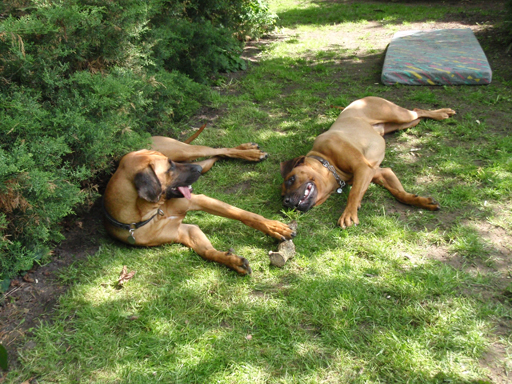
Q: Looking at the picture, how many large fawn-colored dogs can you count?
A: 2